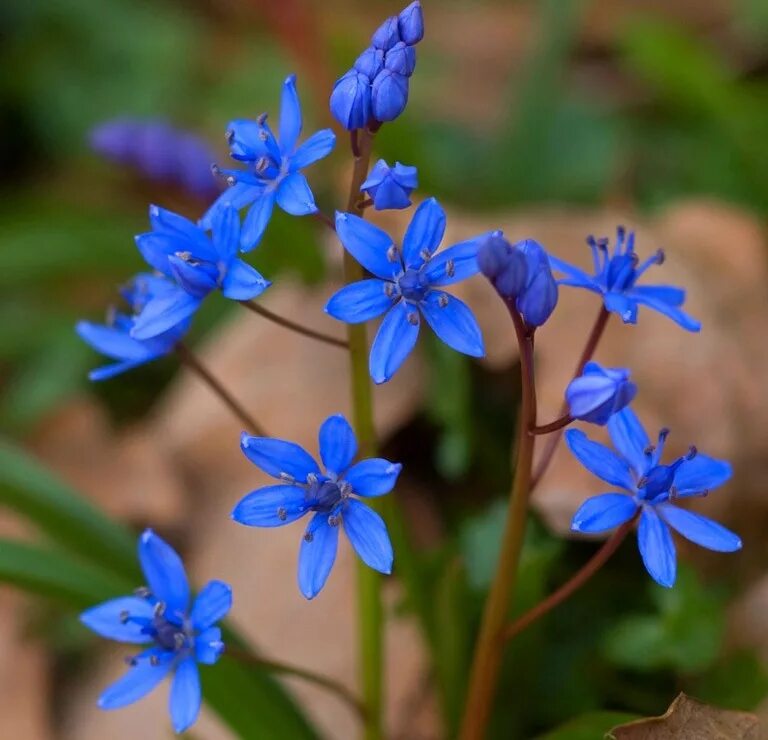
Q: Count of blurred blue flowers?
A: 1